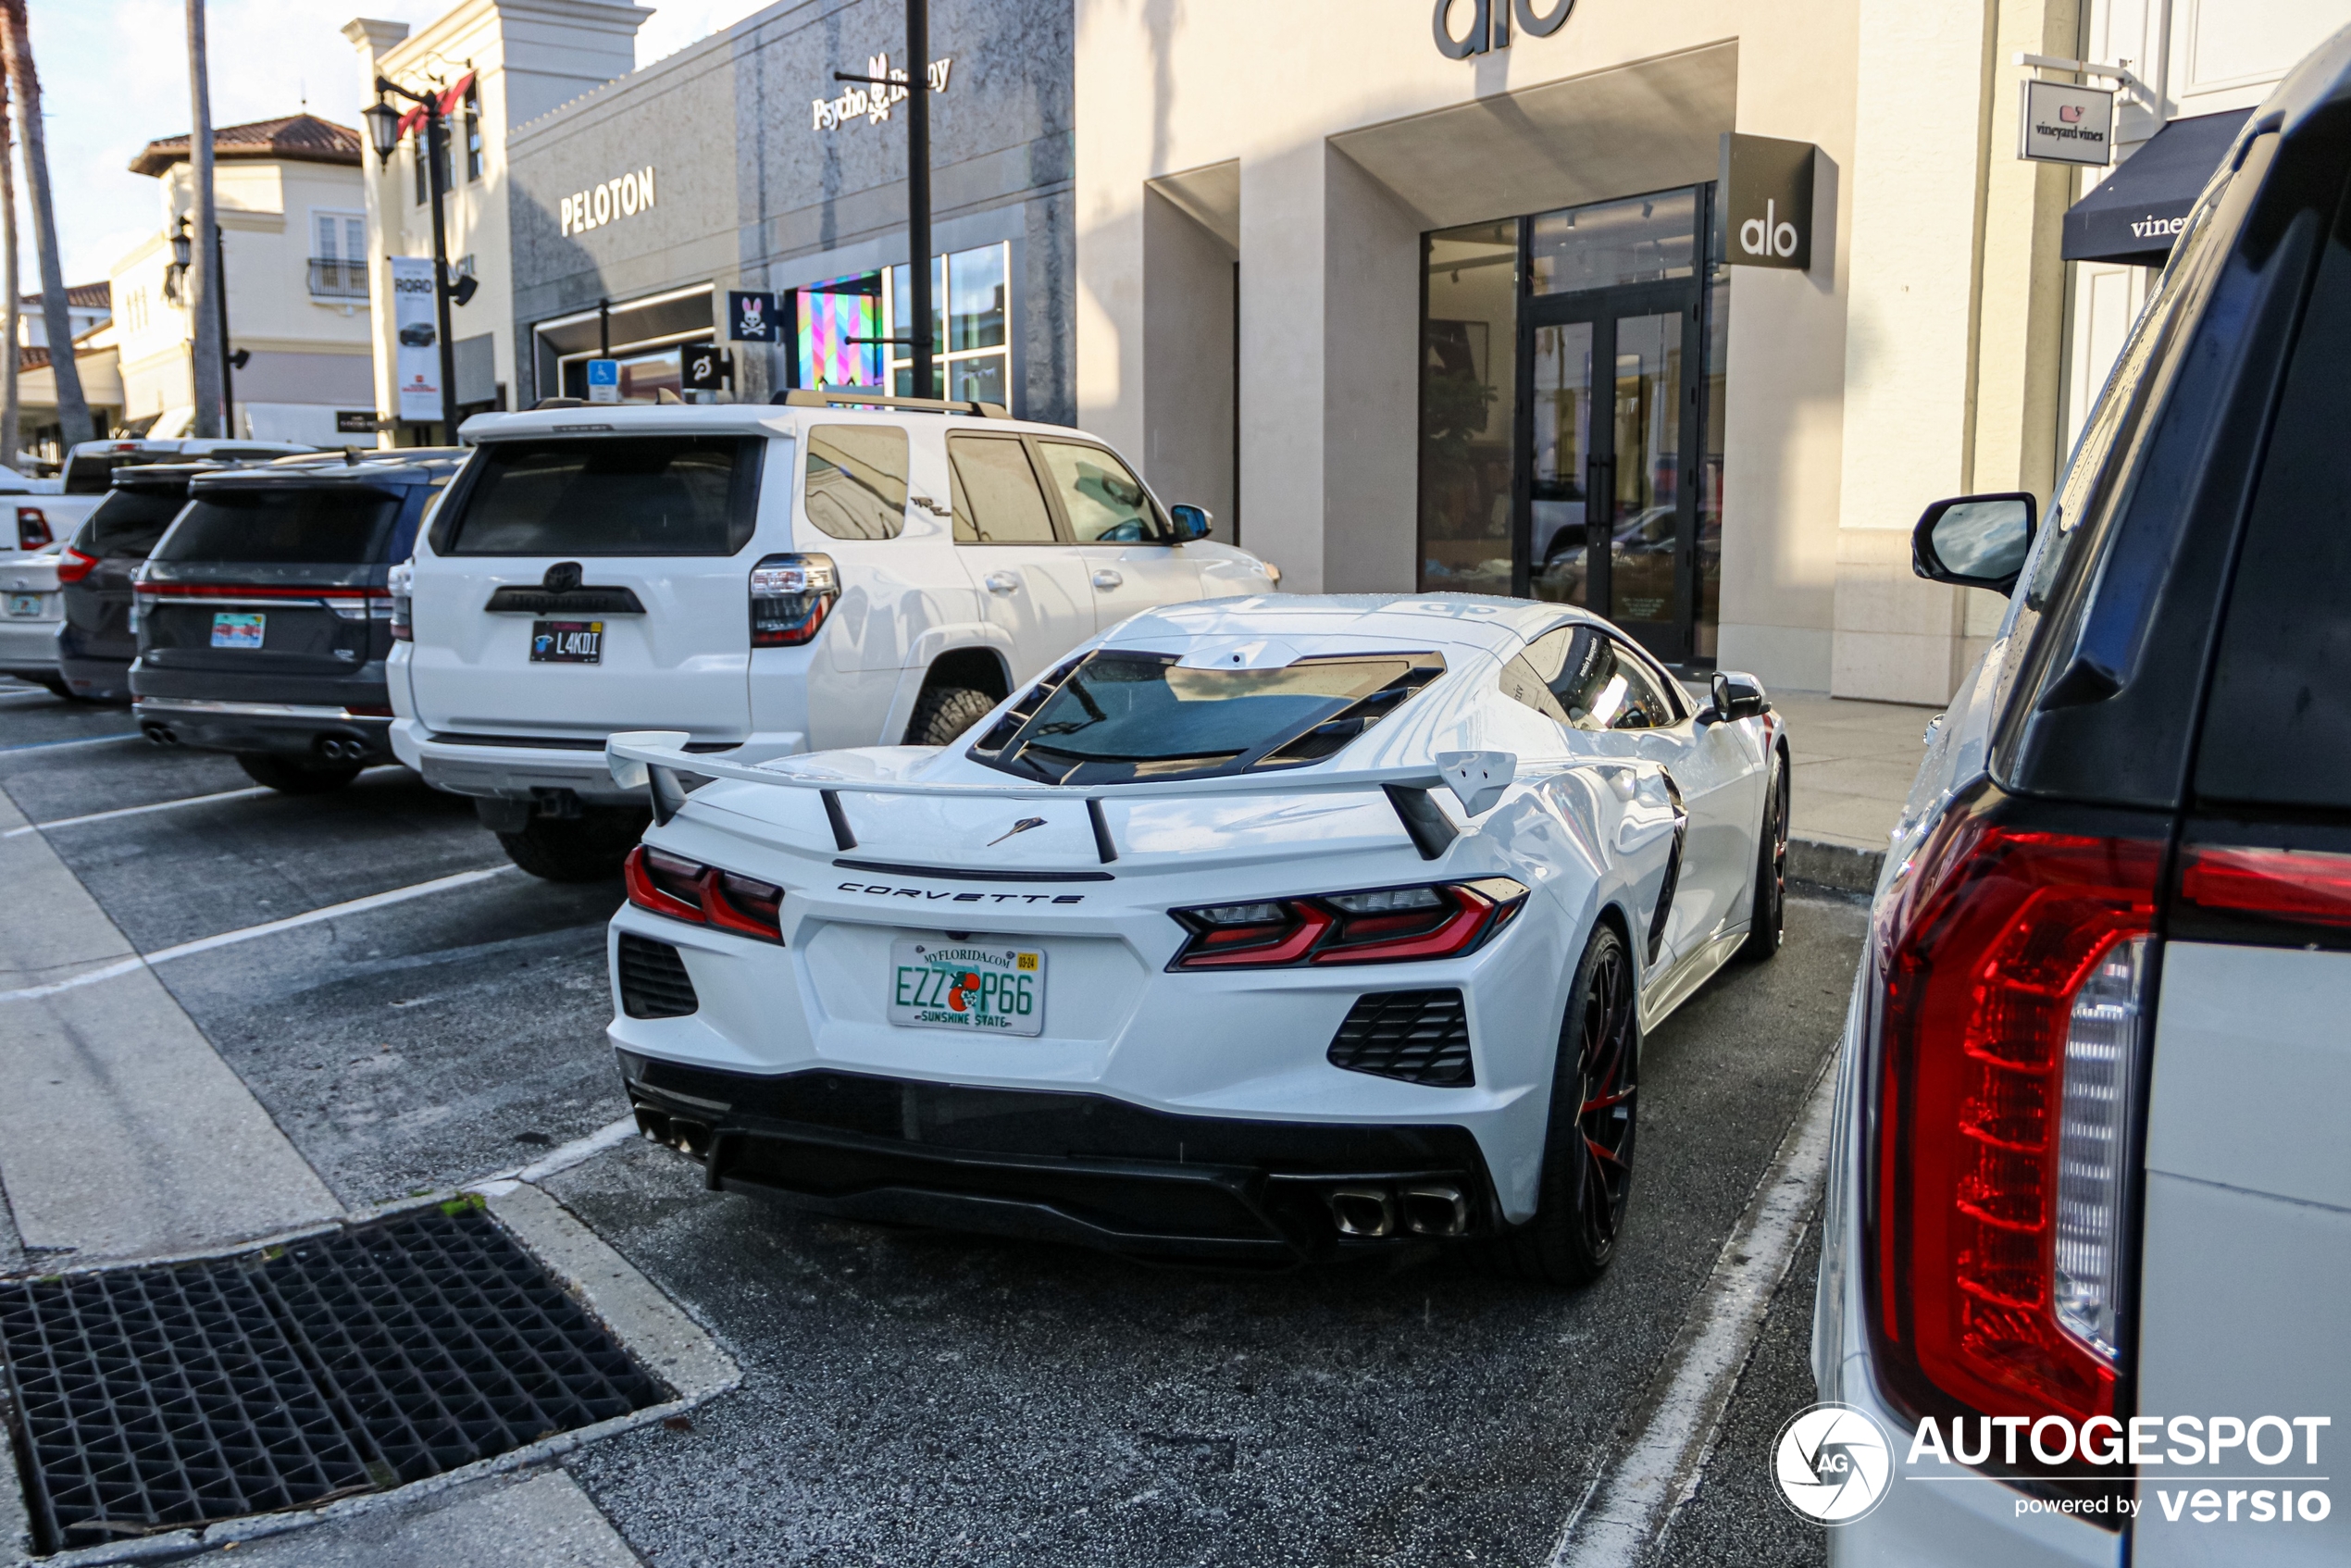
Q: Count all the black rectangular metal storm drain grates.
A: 2